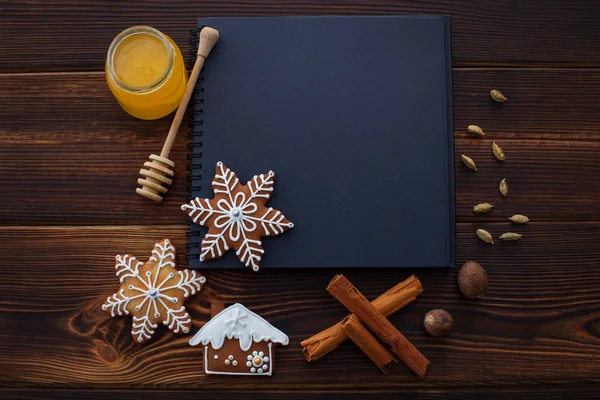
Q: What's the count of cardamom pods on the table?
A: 9